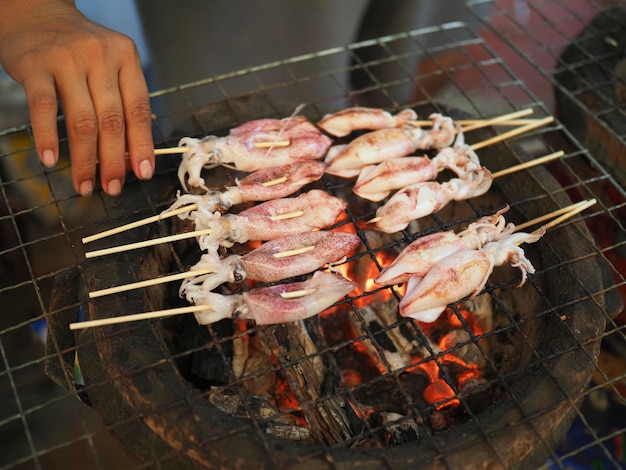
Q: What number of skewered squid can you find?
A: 11